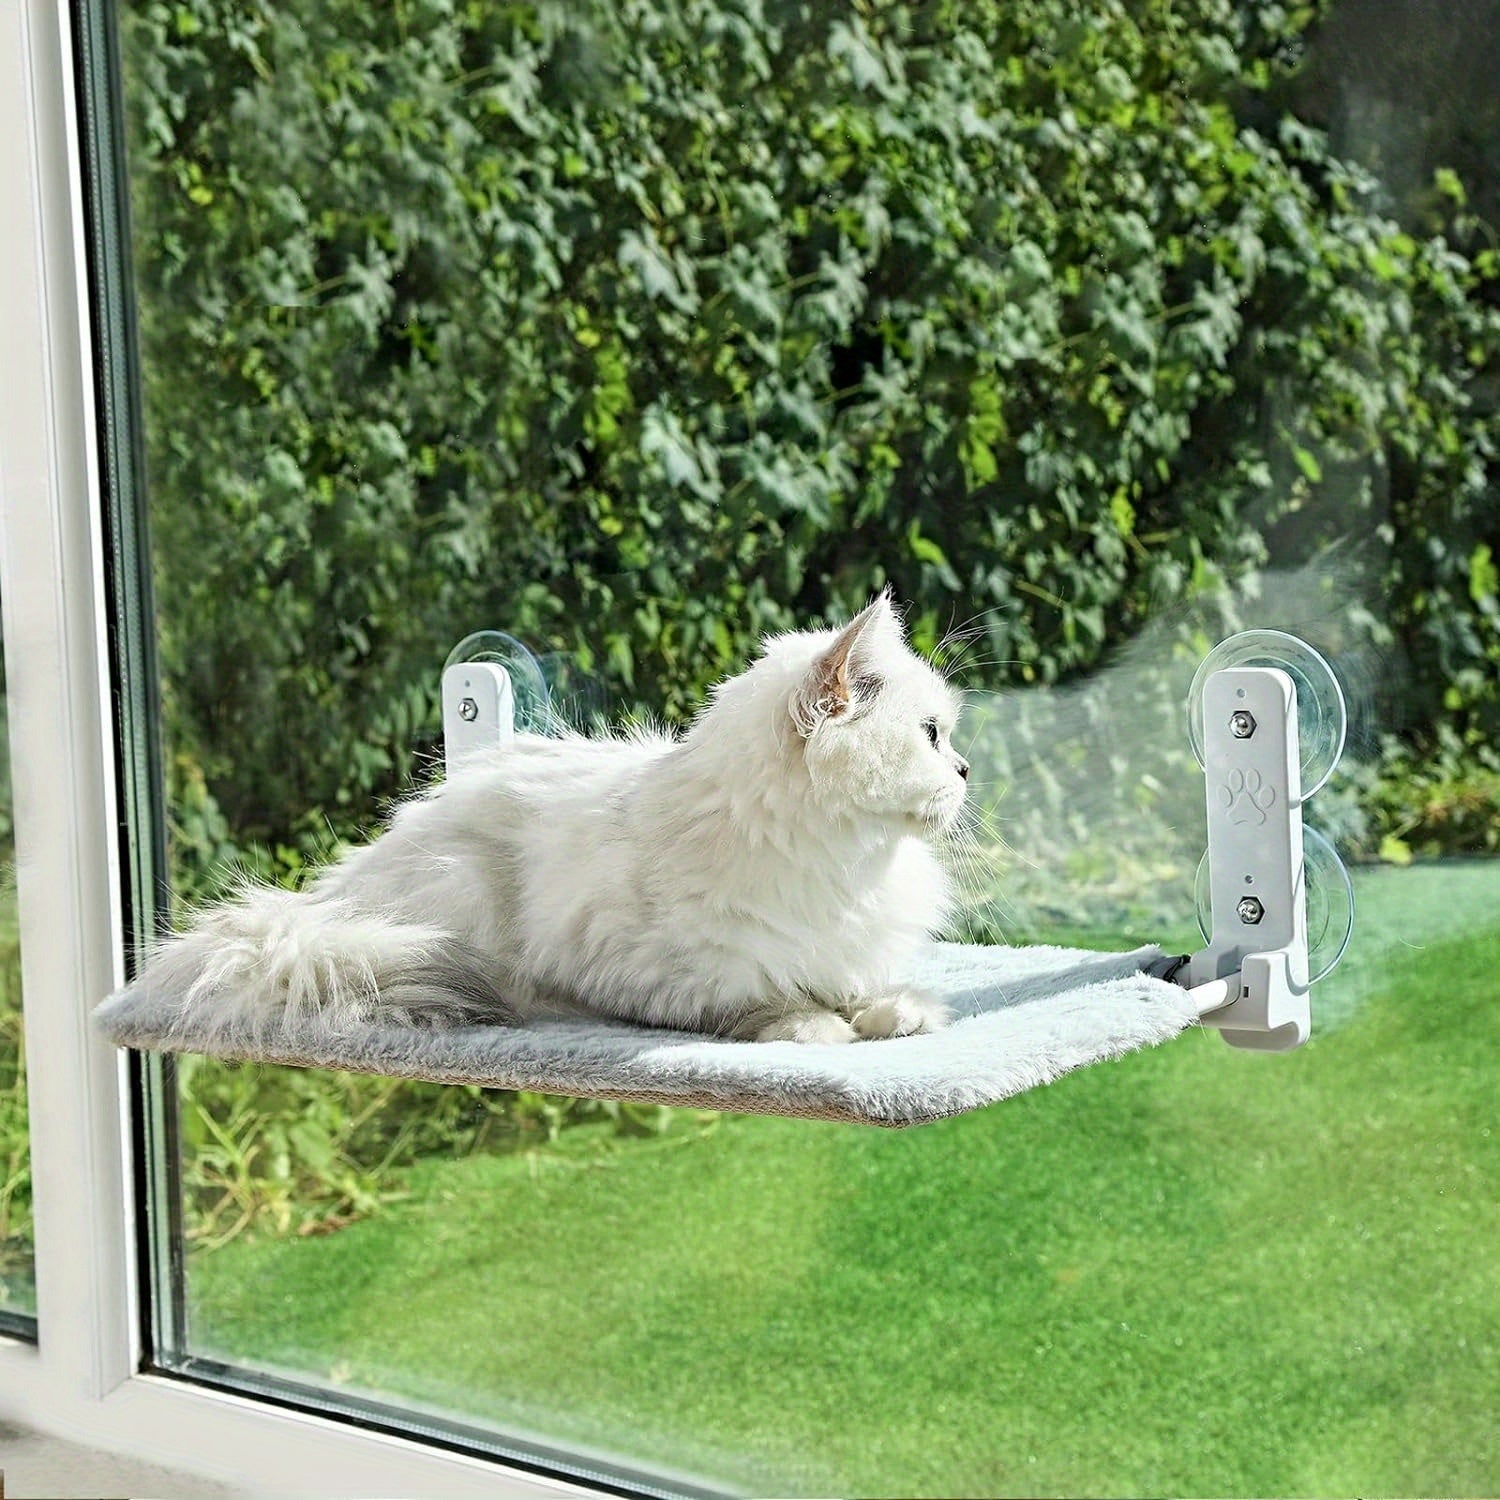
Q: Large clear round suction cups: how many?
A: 3